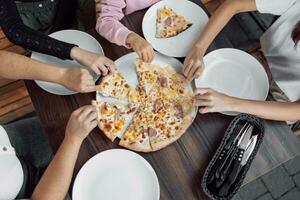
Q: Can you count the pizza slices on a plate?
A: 1